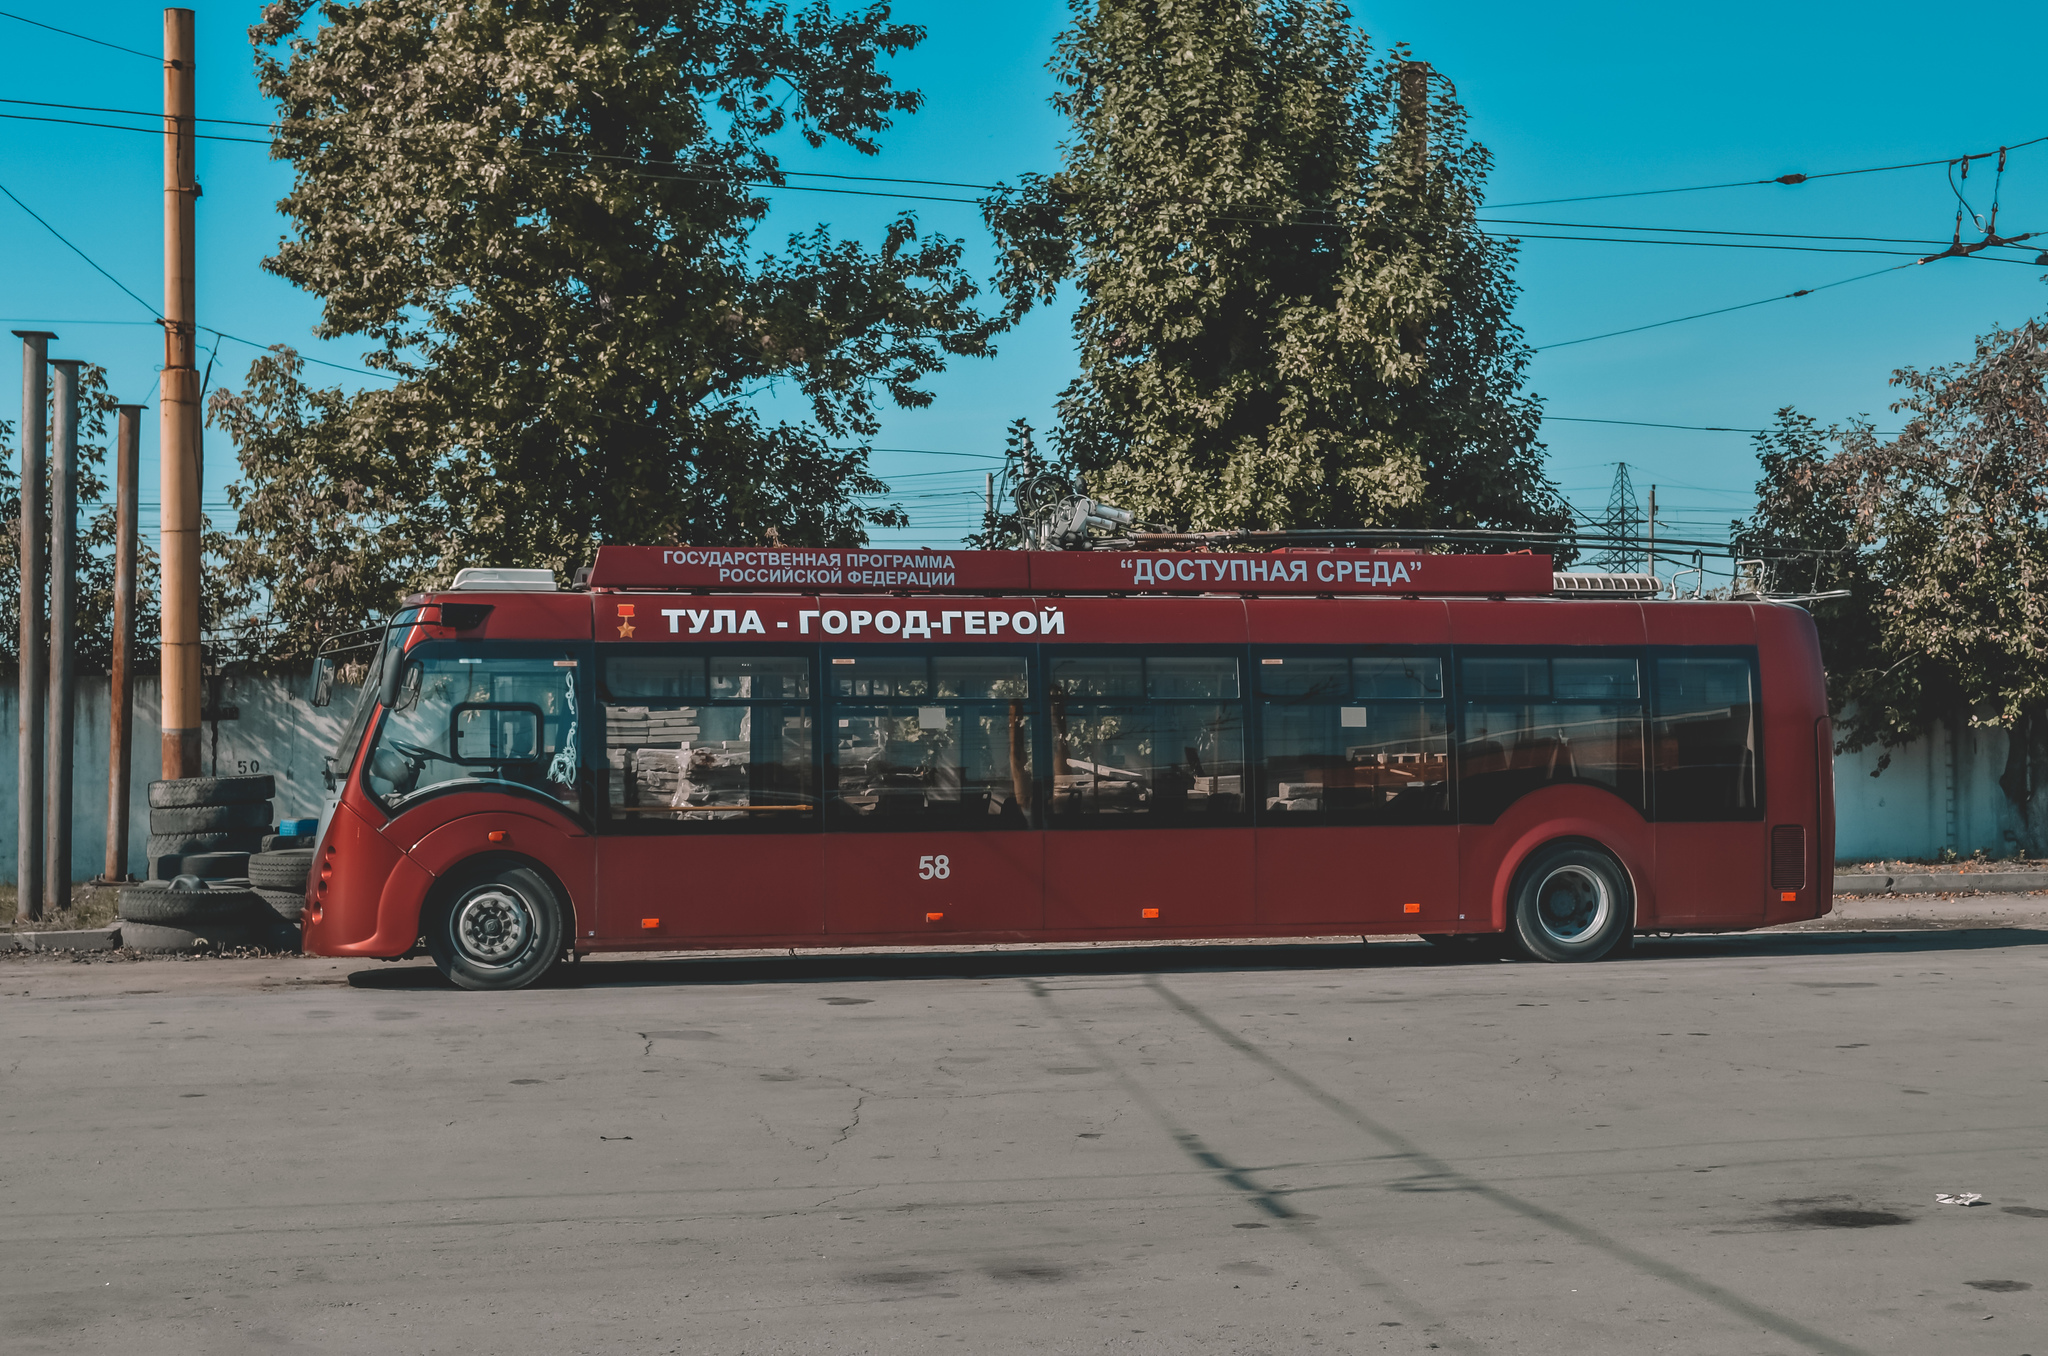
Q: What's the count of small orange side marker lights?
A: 6